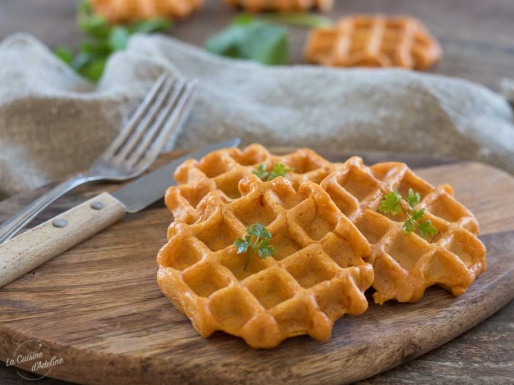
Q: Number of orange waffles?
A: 6